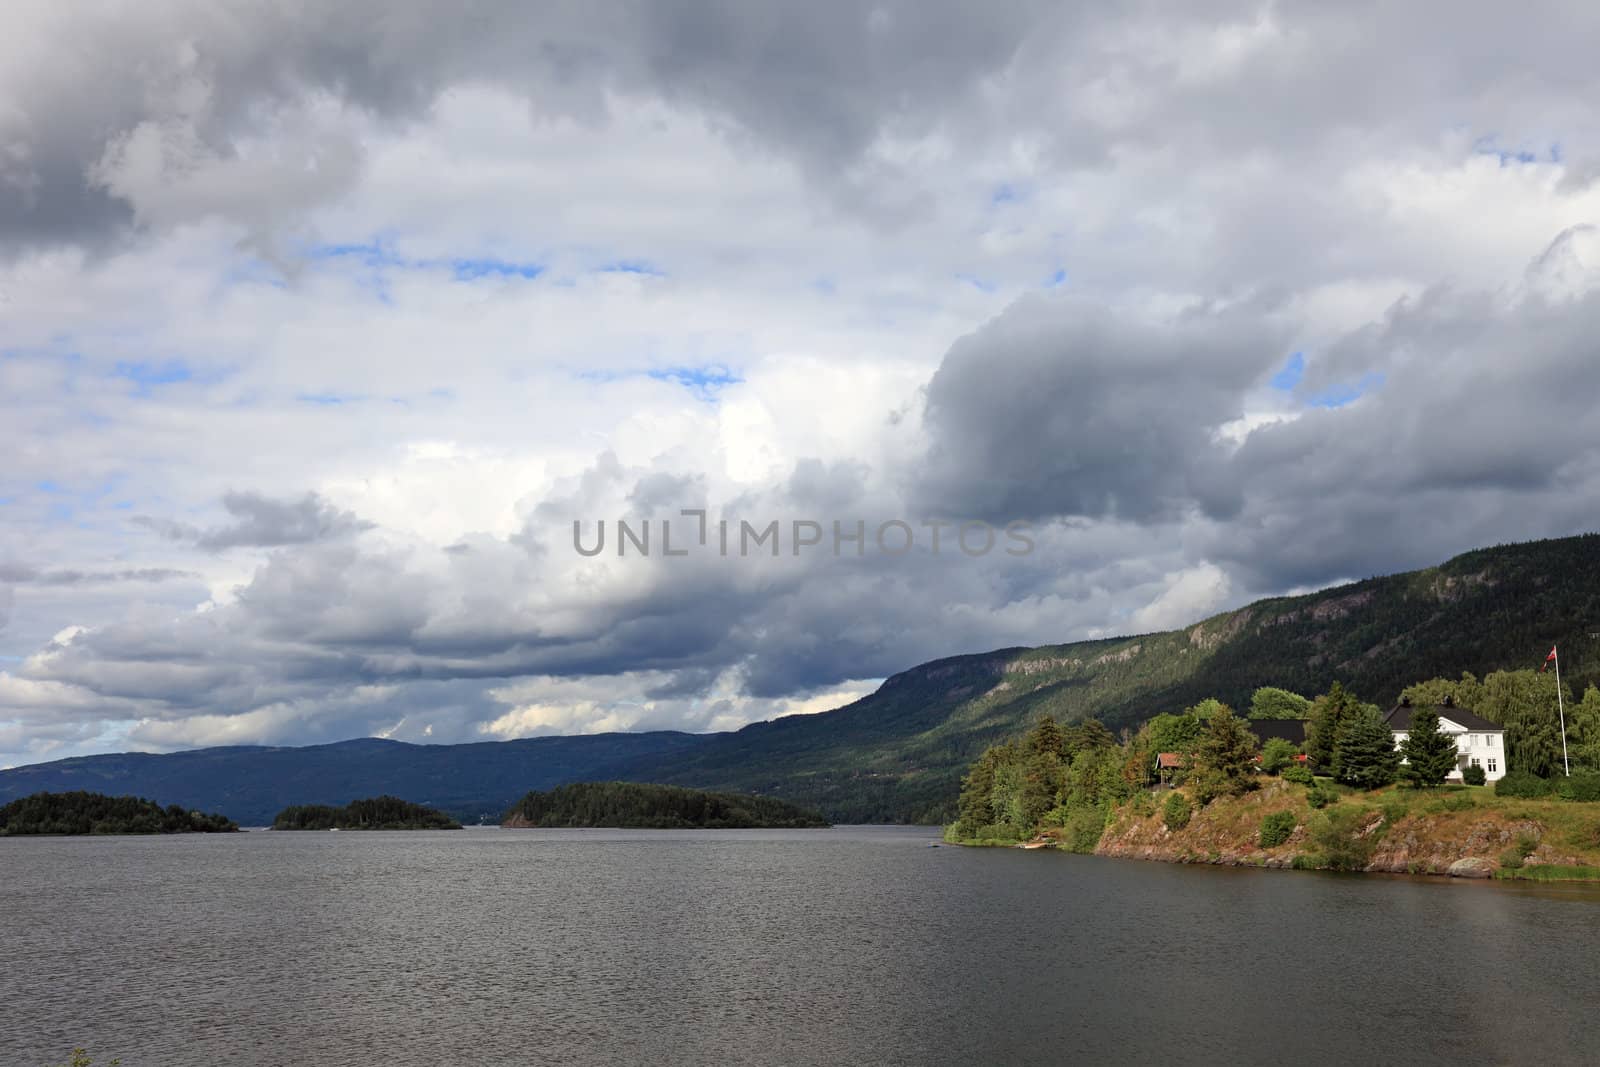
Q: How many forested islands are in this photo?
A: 3